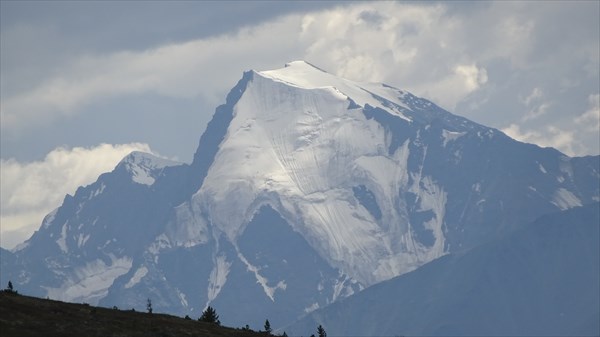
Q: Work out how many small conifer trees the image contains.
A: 5